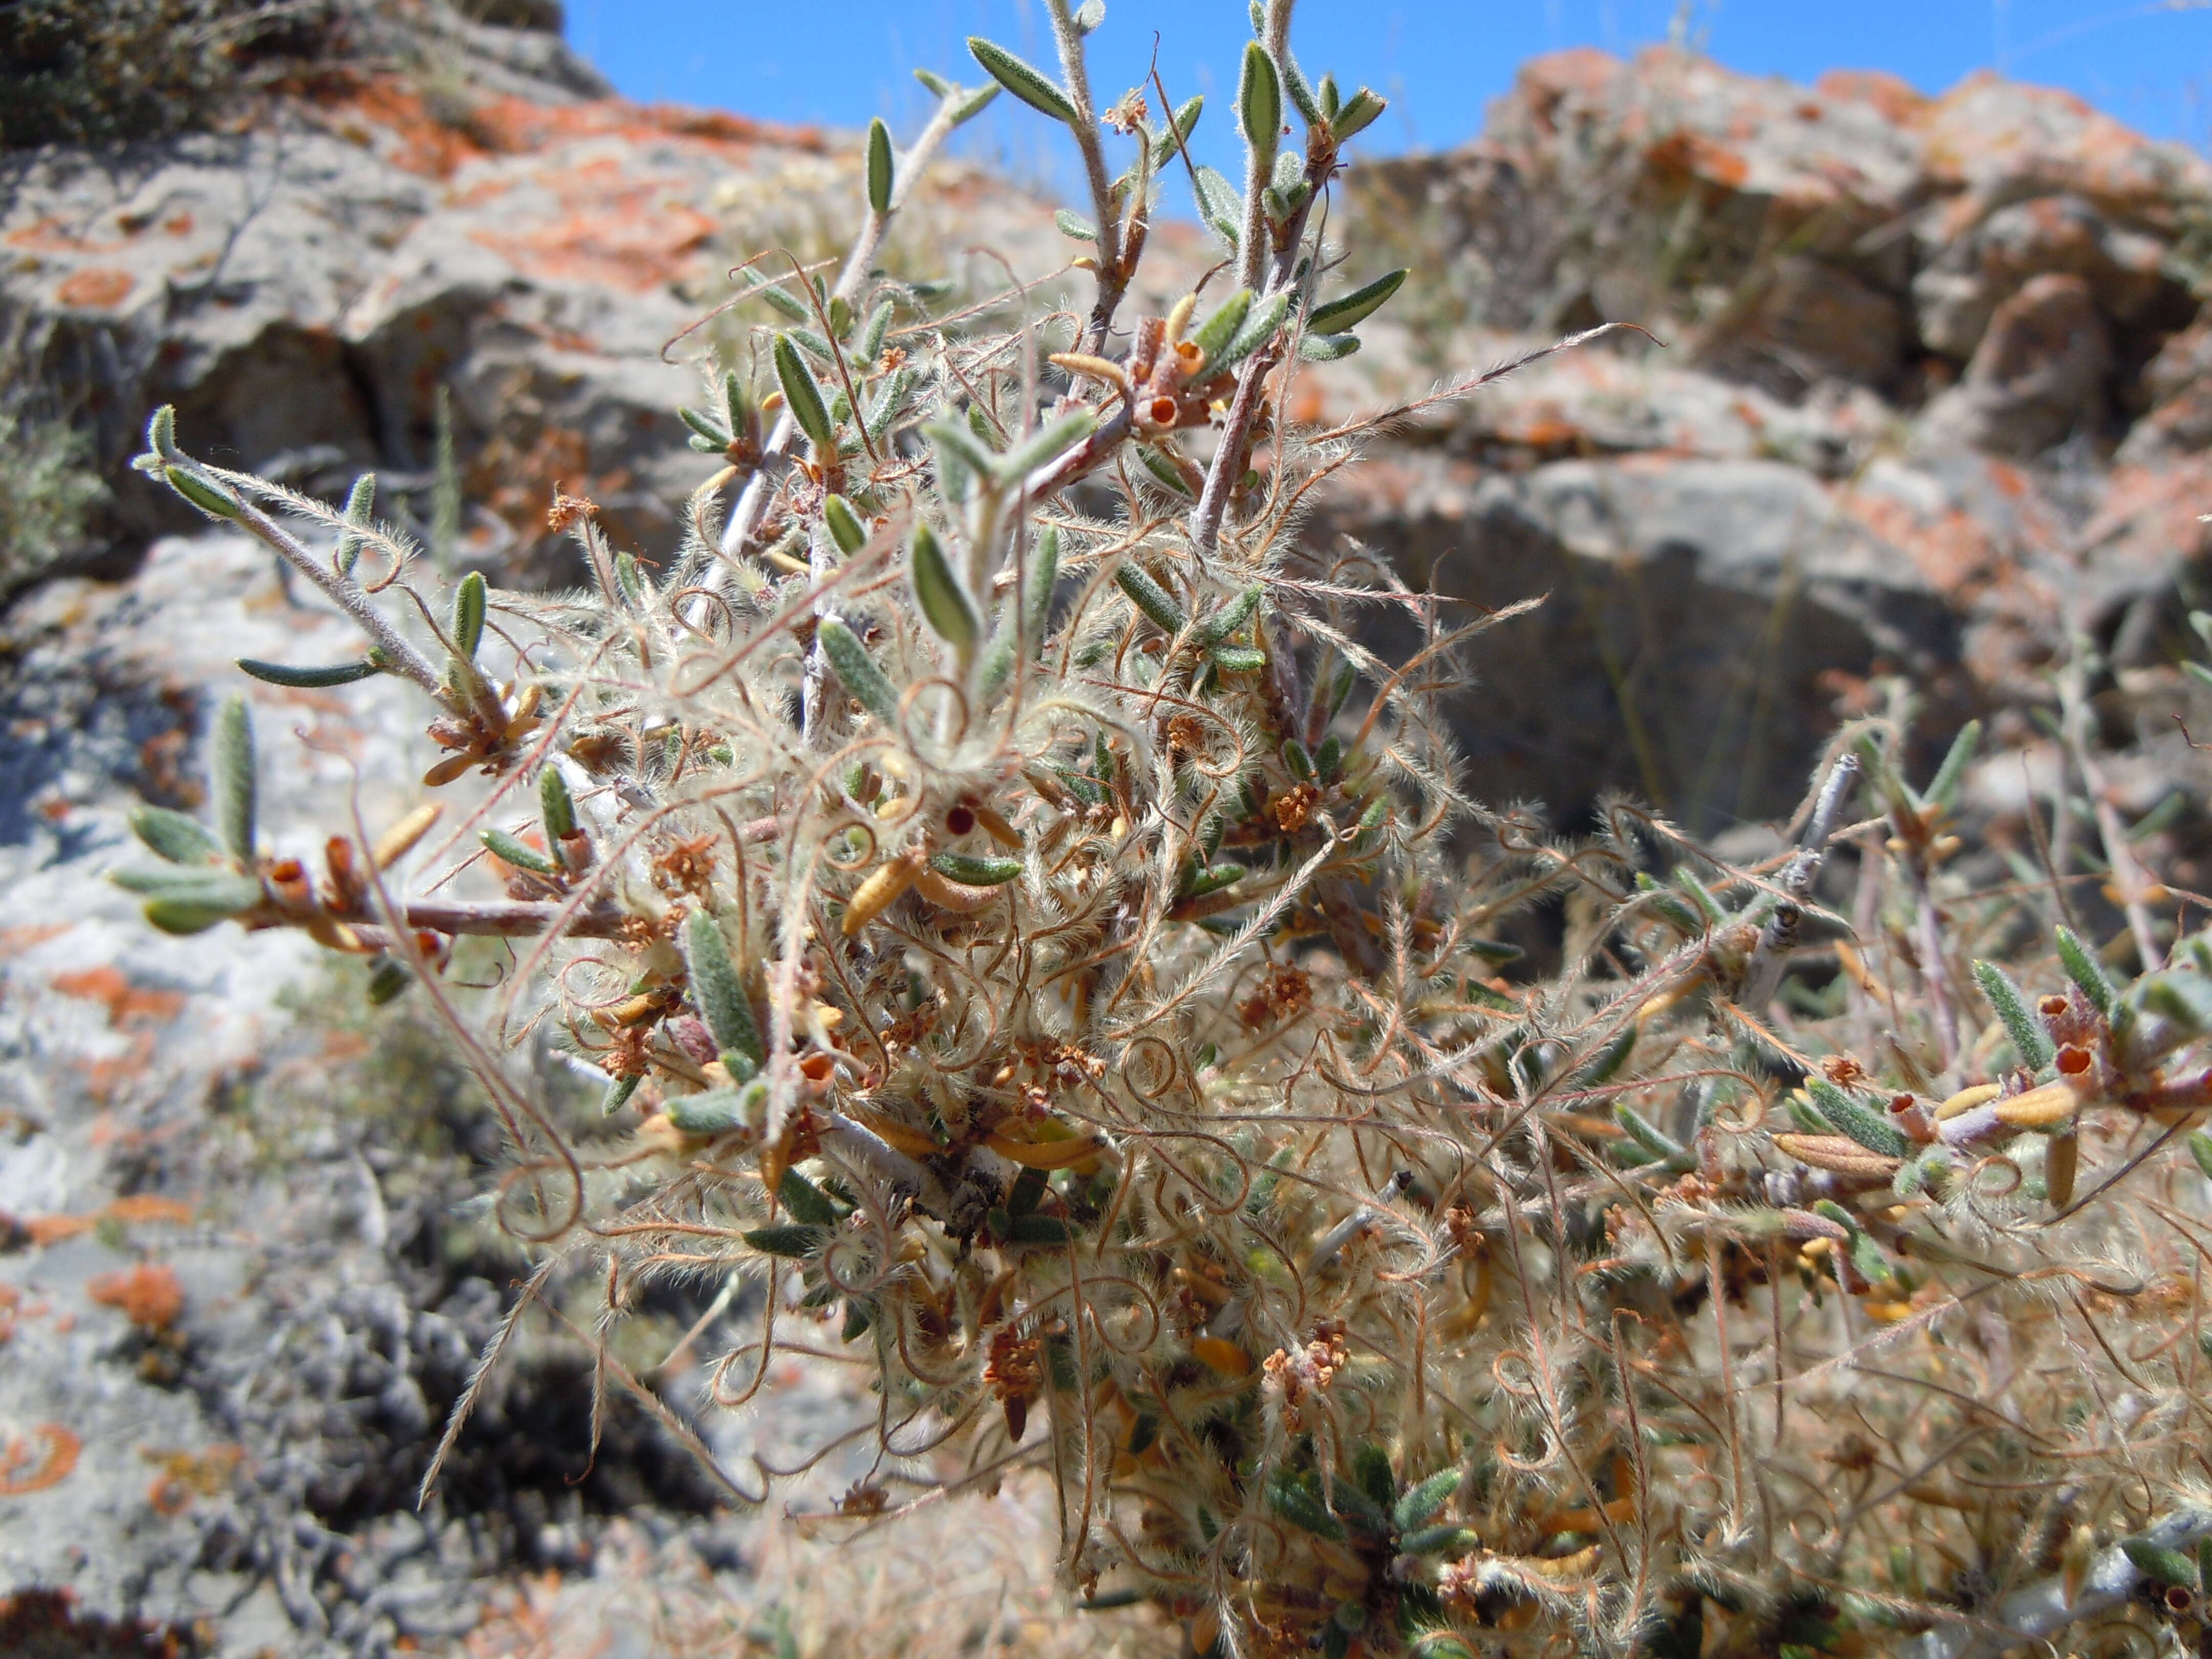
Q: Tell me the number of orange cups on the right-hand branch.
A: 3